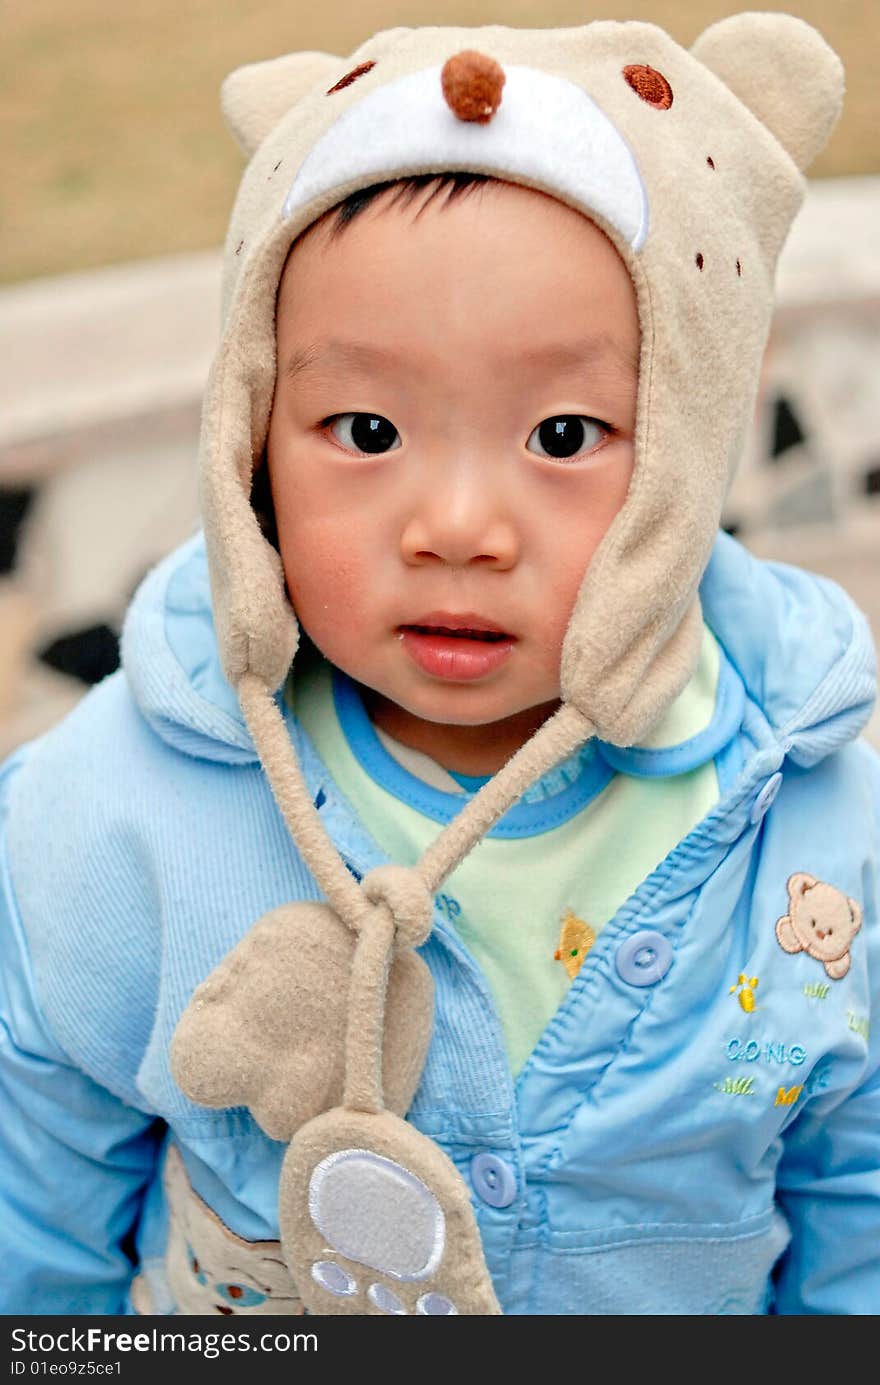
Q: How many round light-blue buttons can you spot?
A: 3